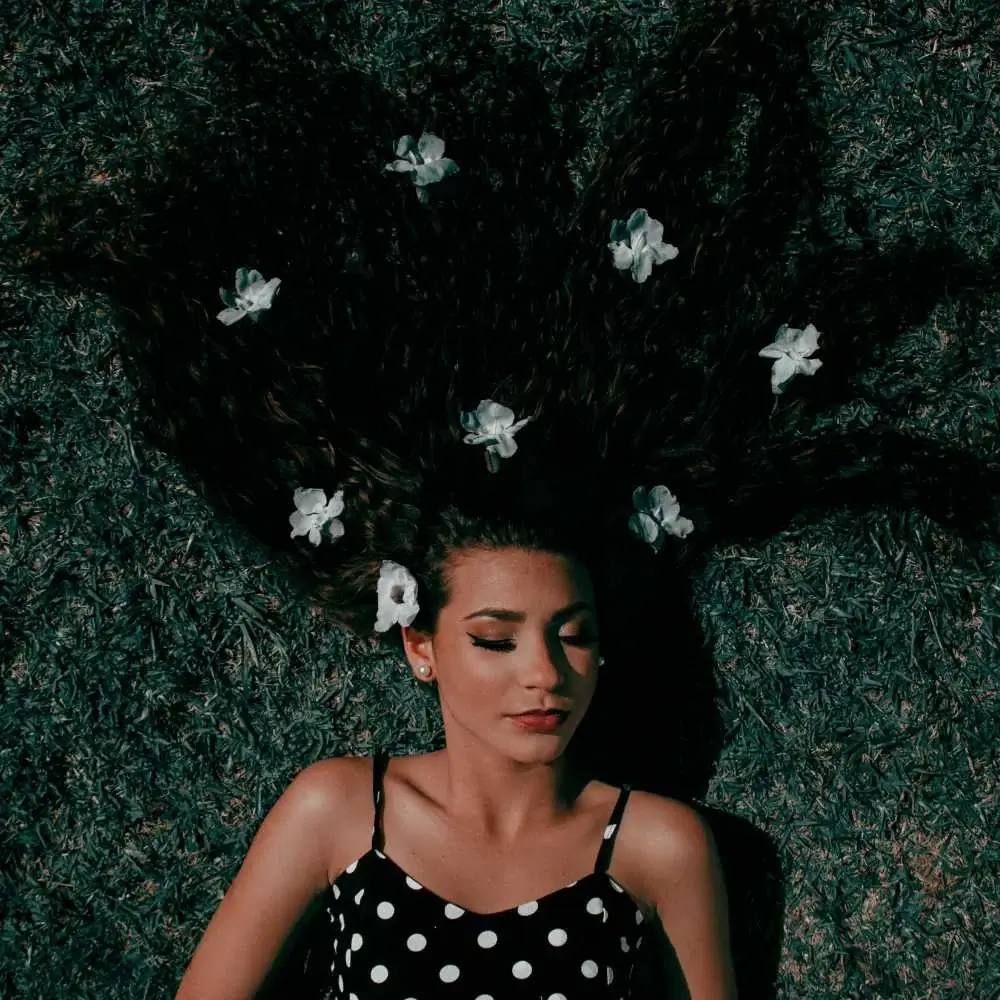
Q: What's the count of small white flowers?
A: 8